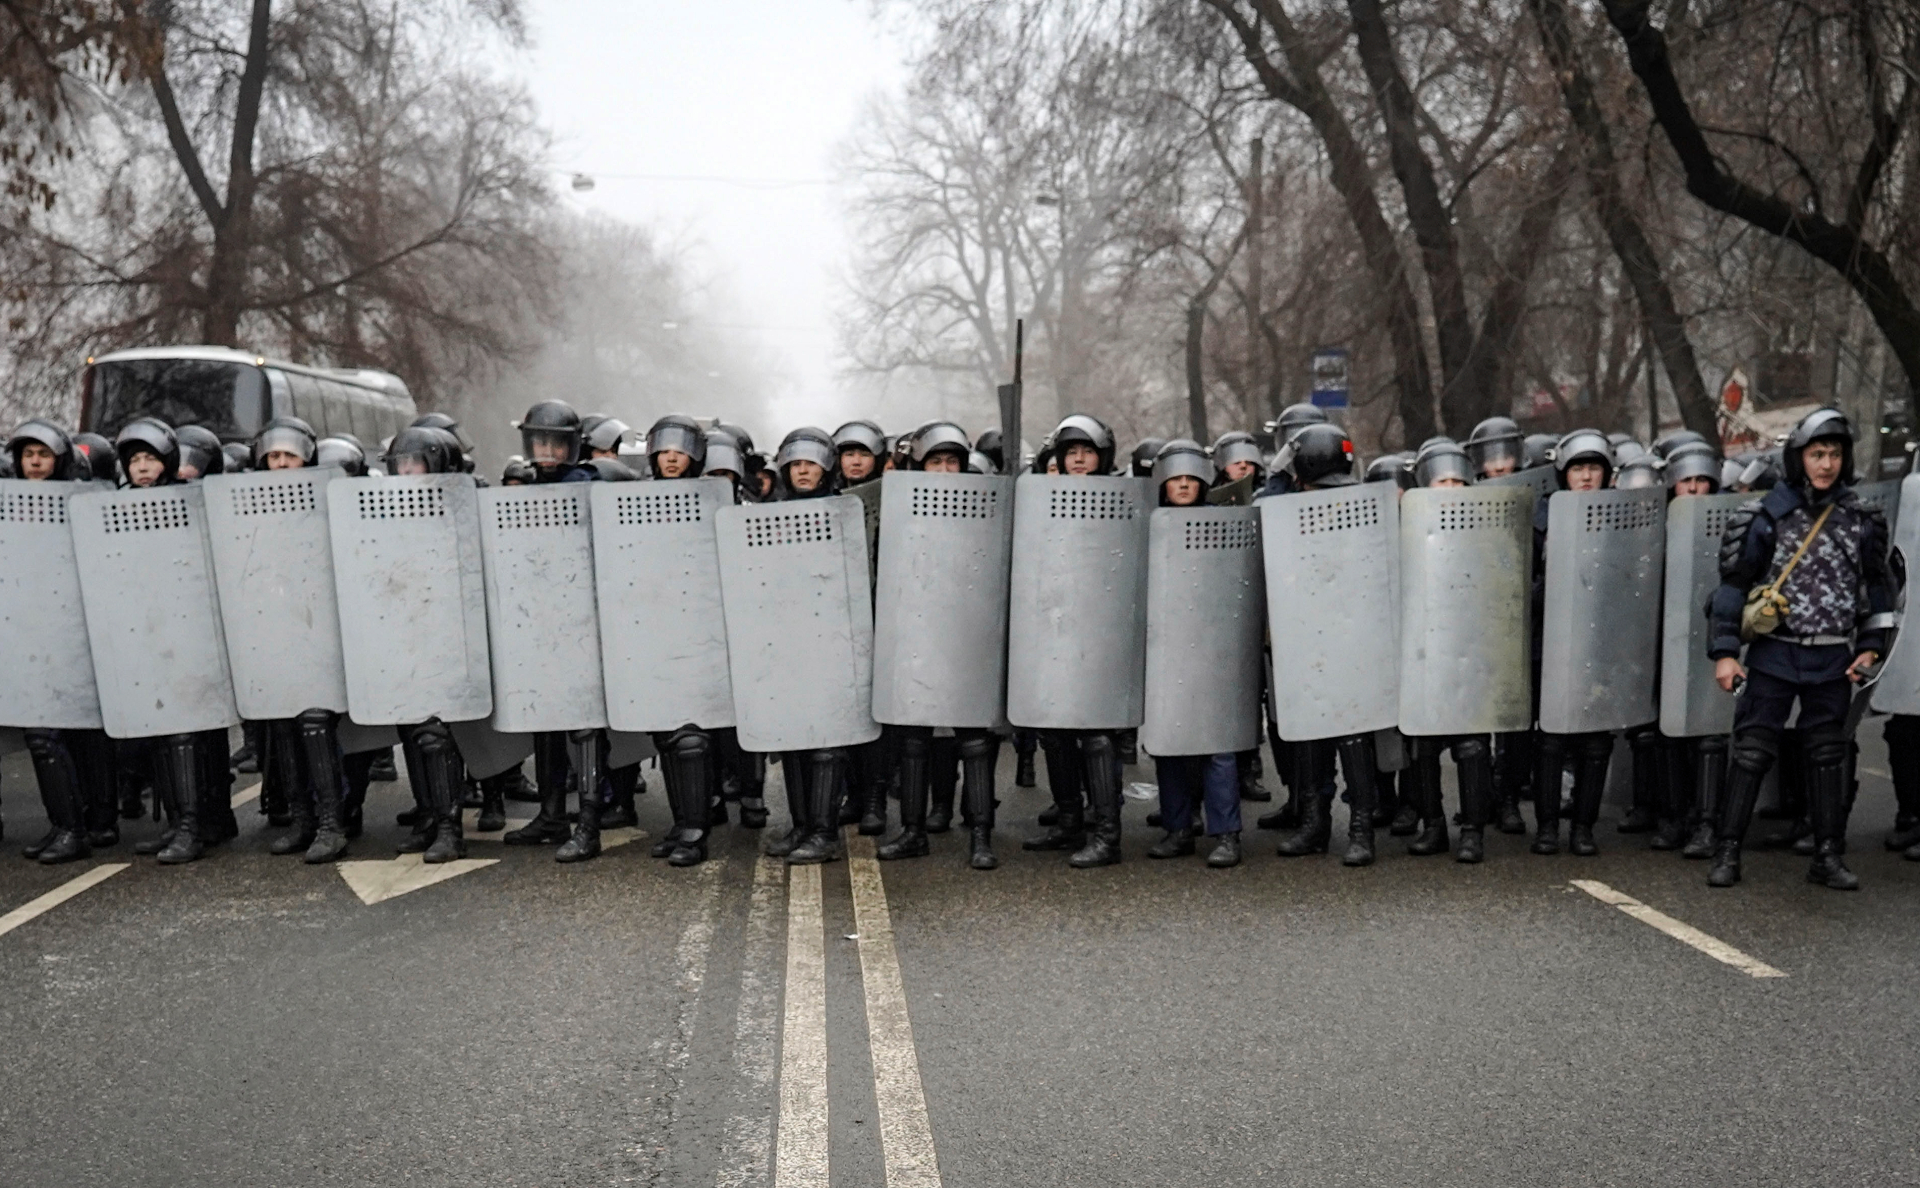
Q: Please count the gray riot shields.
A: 15